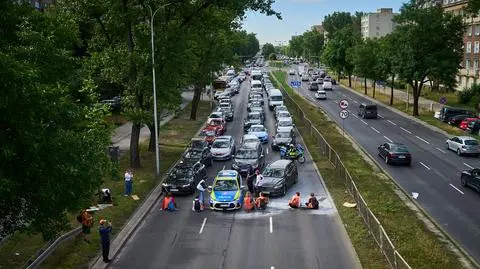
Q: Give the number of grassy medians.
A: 1